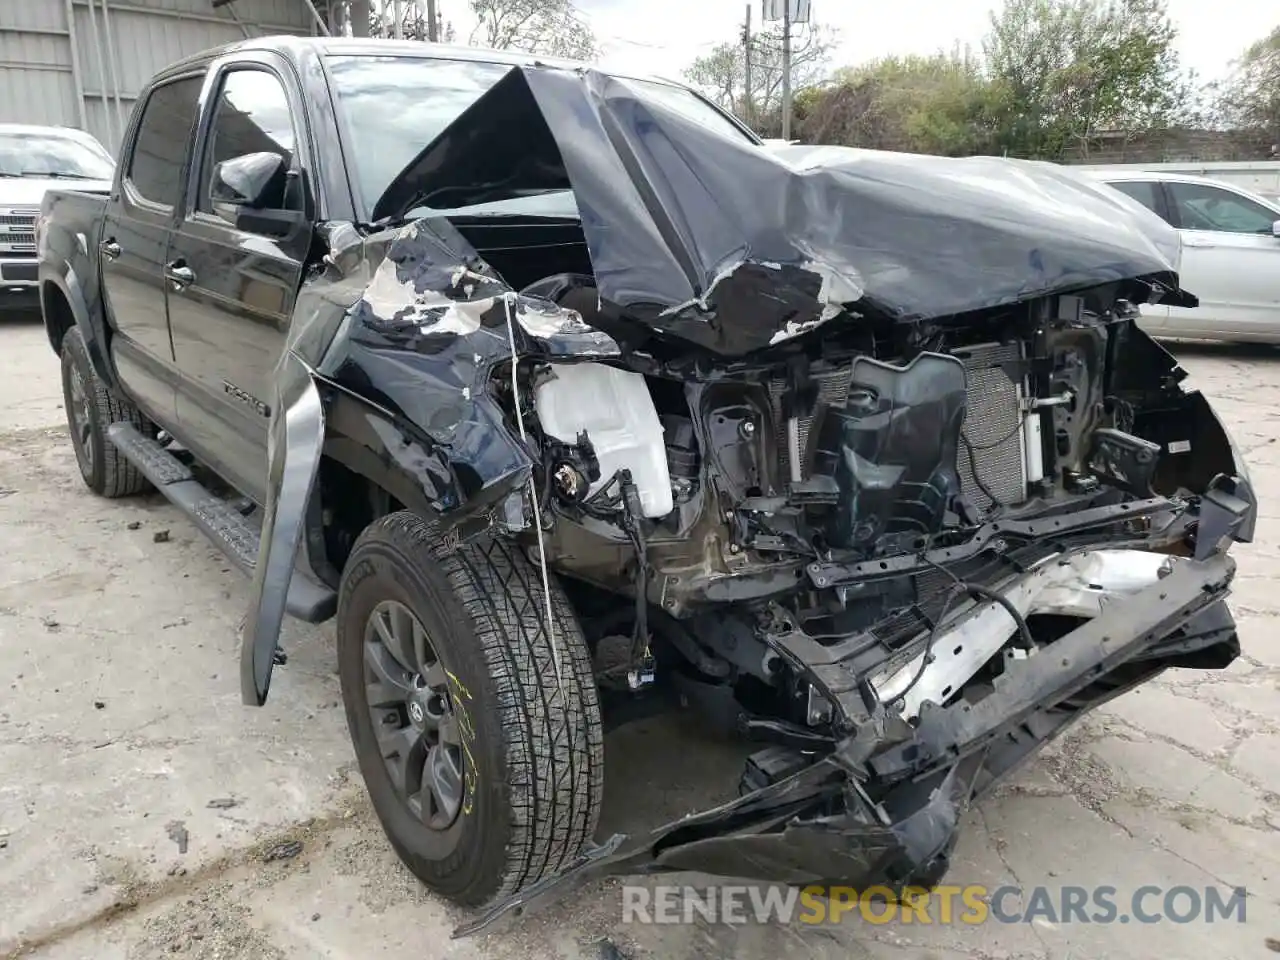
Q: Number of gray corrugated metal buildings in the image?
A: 1